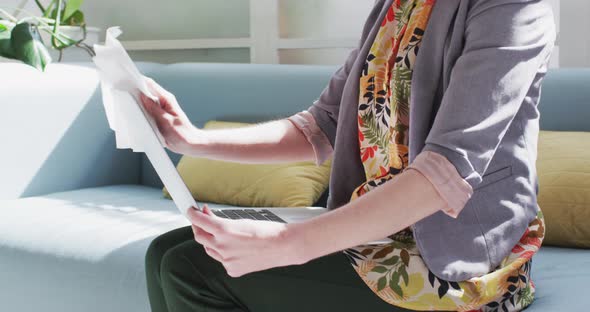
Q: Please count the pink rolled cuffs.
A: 2